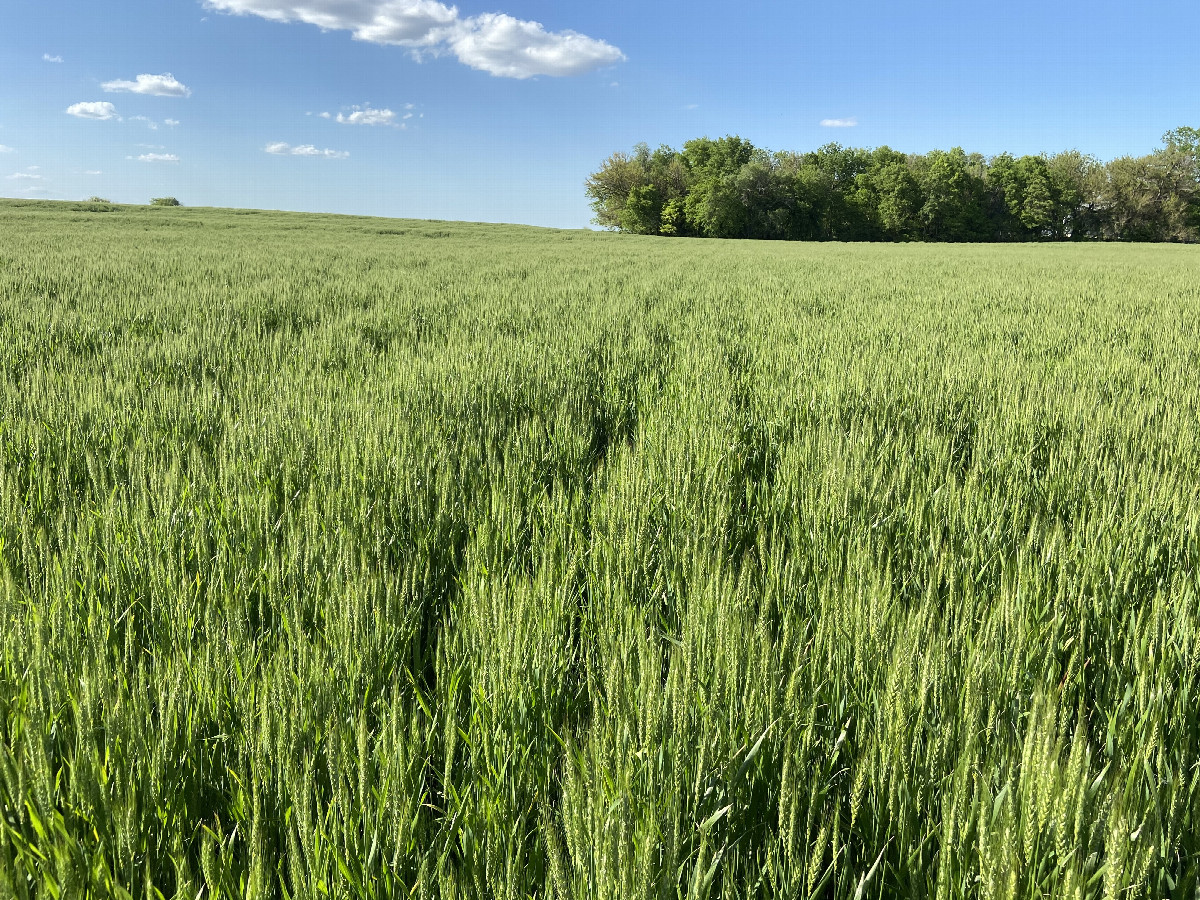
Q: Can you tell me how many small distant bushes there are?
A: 2